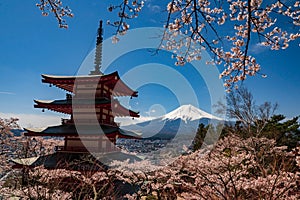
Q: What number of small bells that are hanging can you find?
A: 4